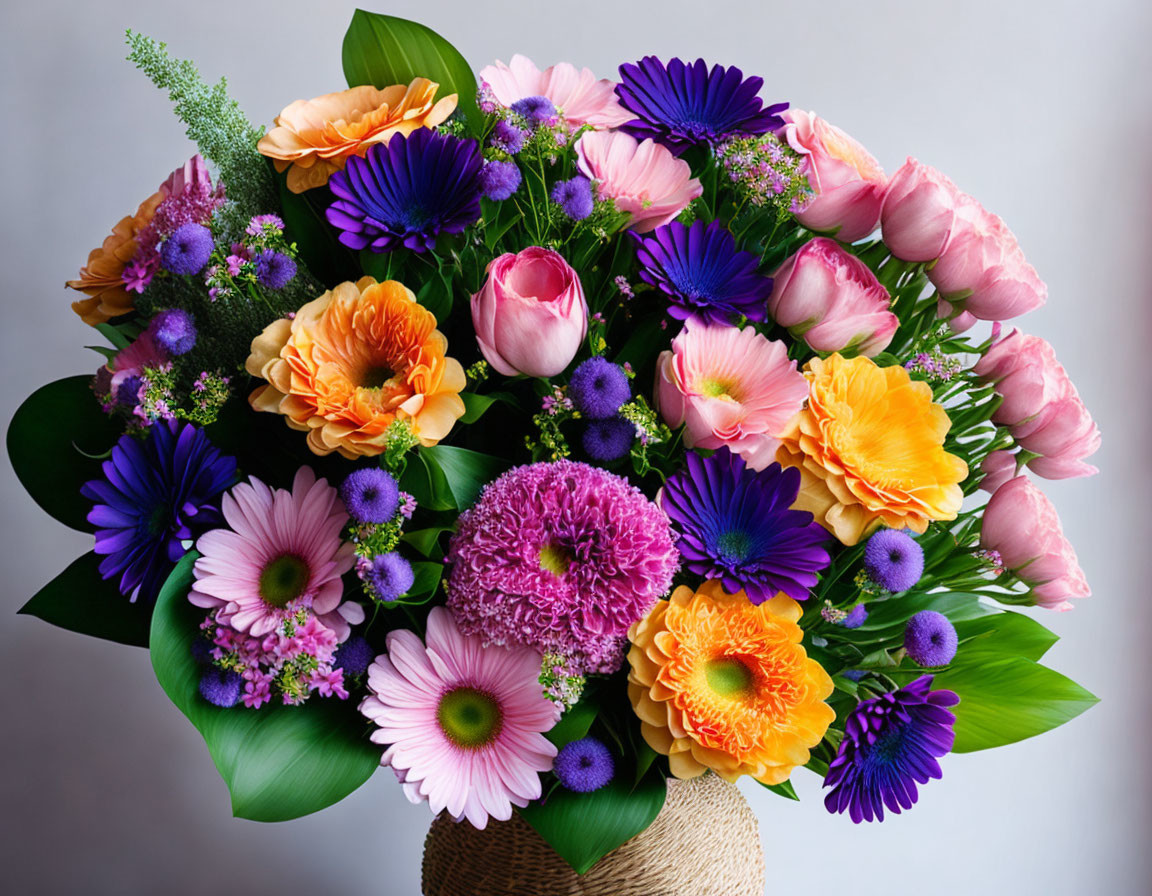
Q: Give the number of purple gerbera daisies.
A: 6